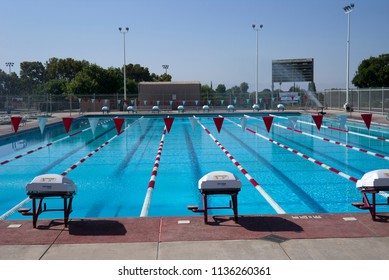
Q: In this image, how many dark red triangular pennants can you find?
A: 8